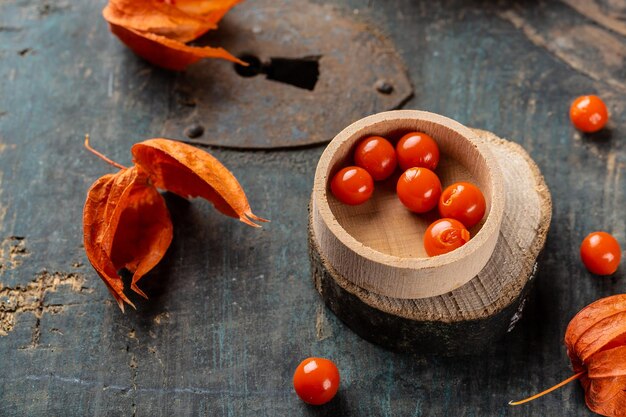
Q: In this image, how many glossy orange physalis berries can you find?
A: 9